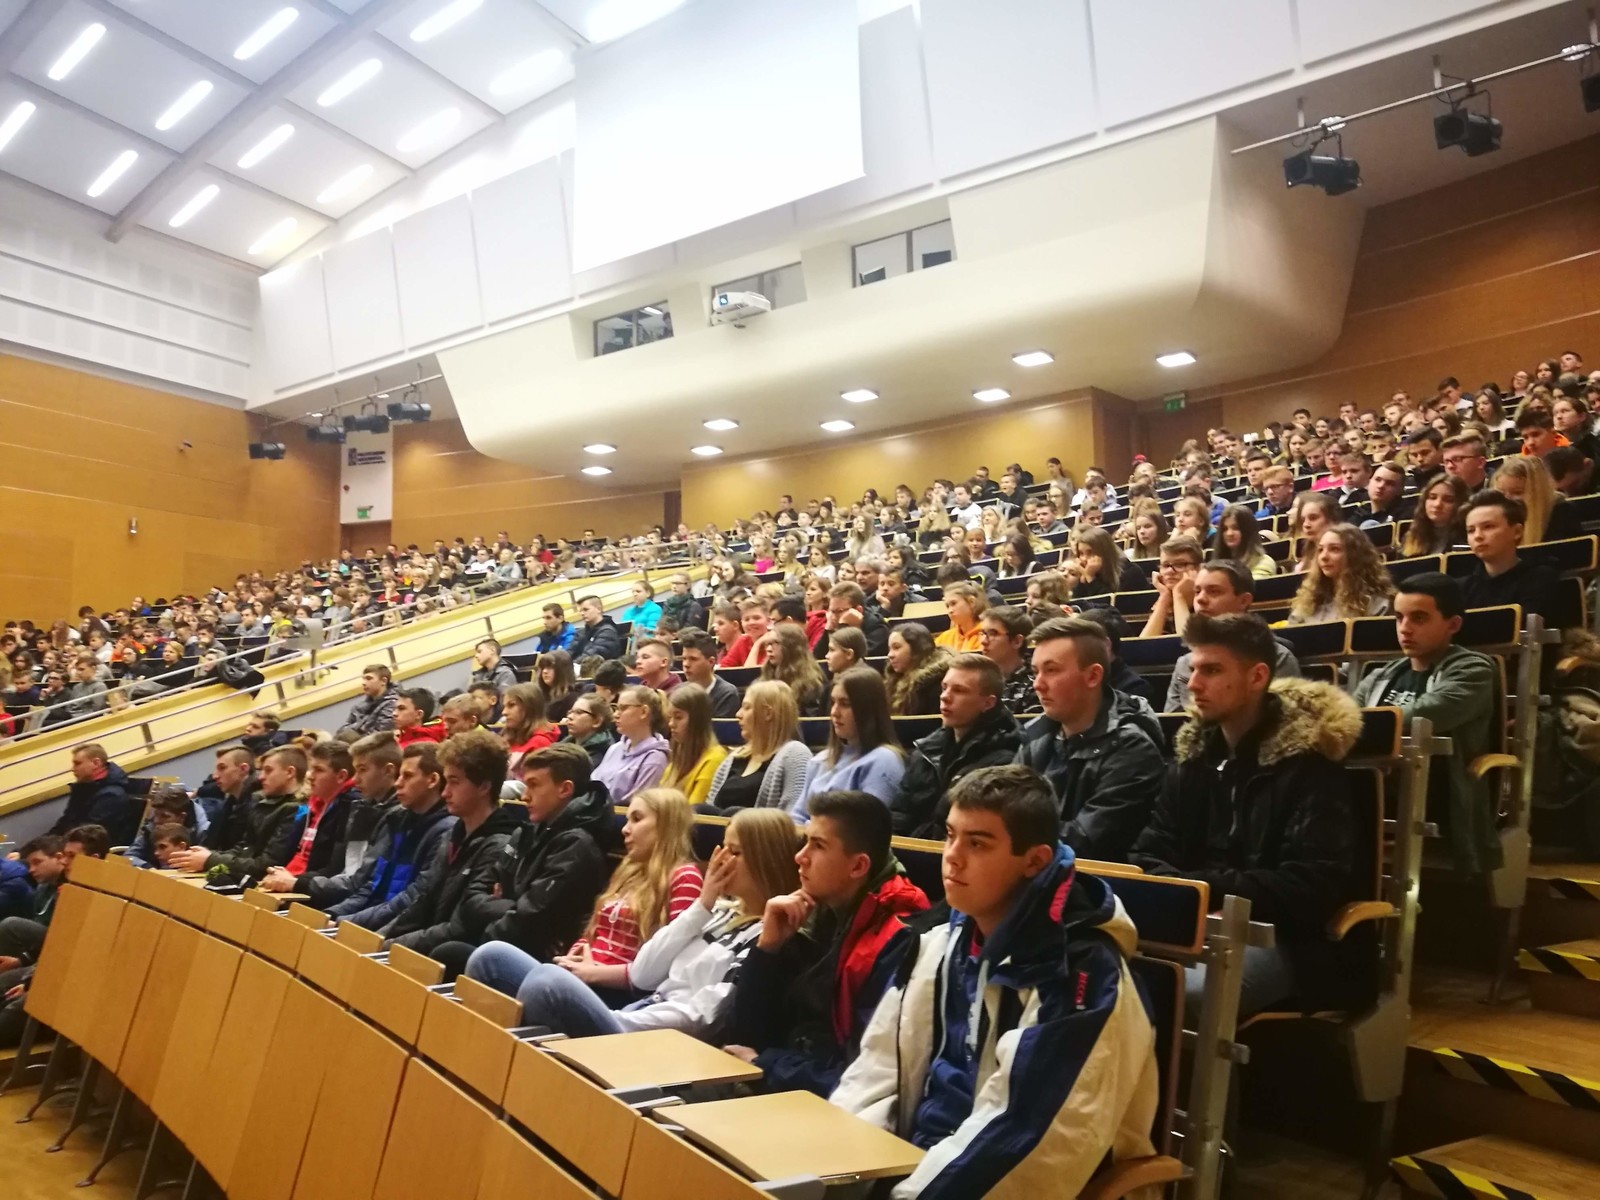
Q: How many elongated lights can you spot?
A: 14